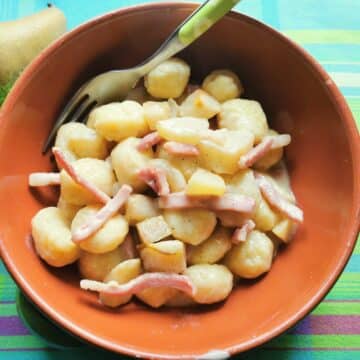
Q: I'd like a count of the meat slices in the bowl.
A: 11